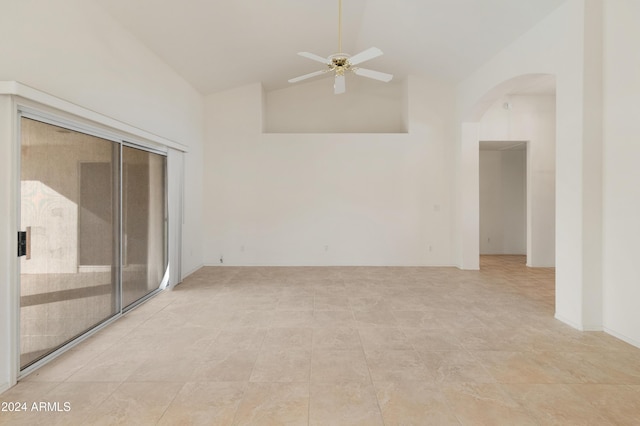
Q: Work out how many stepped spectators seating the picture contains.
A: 0